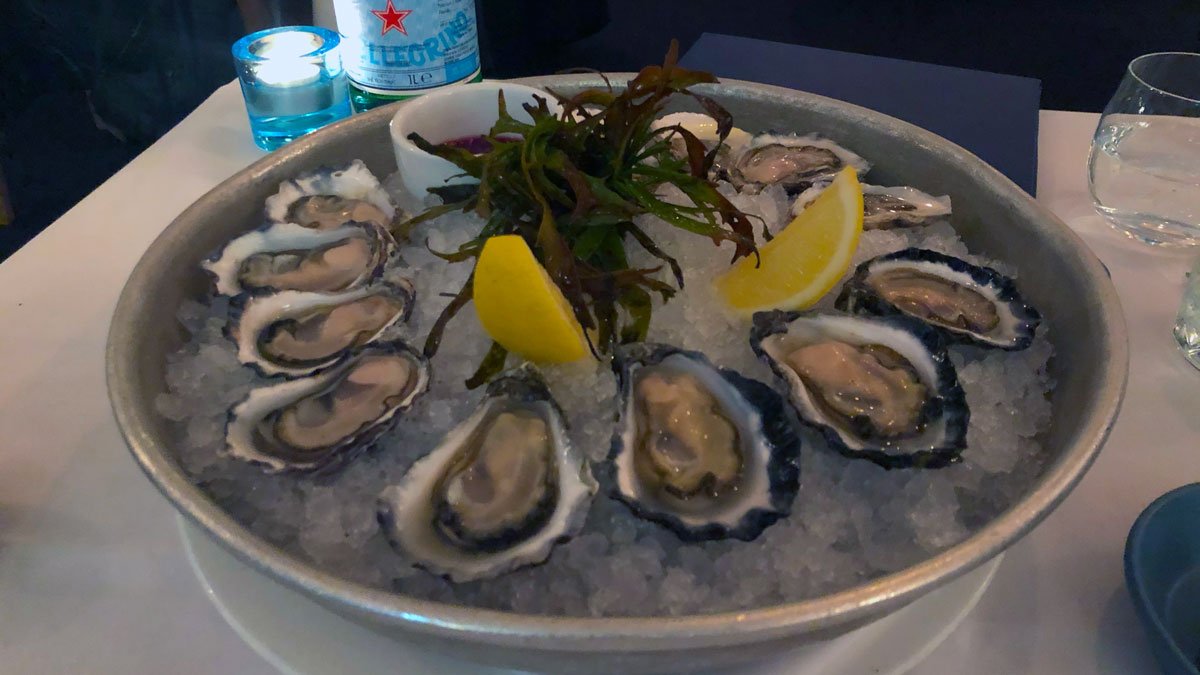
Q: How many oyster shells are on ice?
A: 11